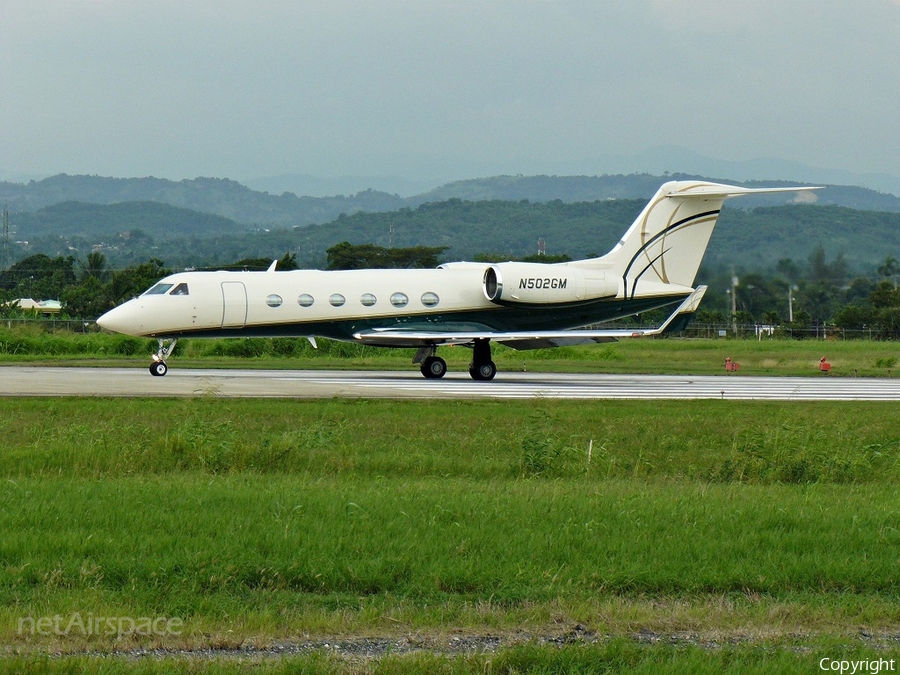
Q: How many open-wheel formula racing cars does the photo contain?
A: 0